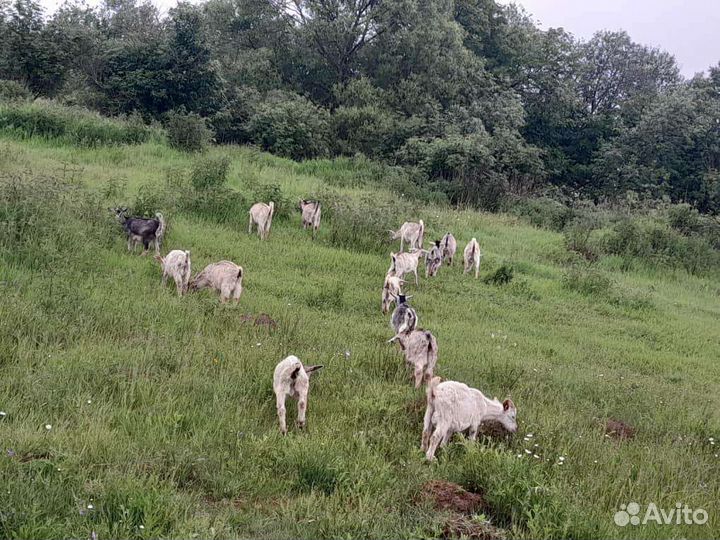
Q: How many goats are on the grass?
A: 15